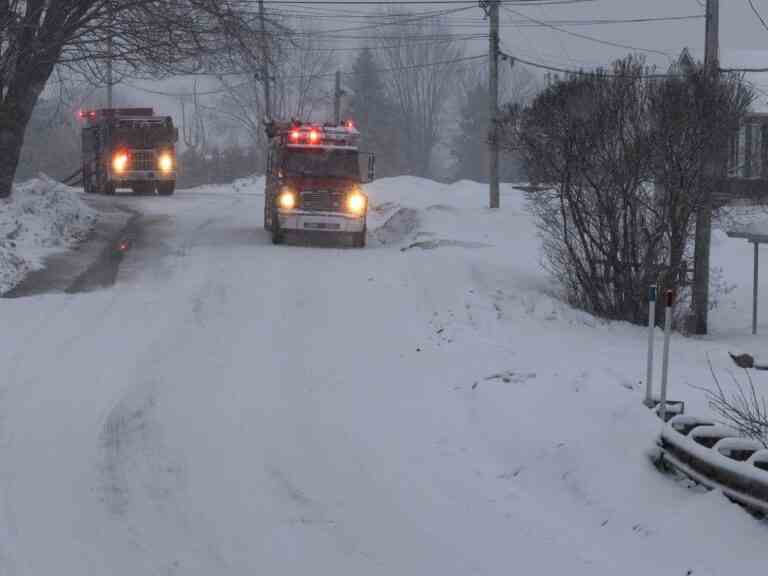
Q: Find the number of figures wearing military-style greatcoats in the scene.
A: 0